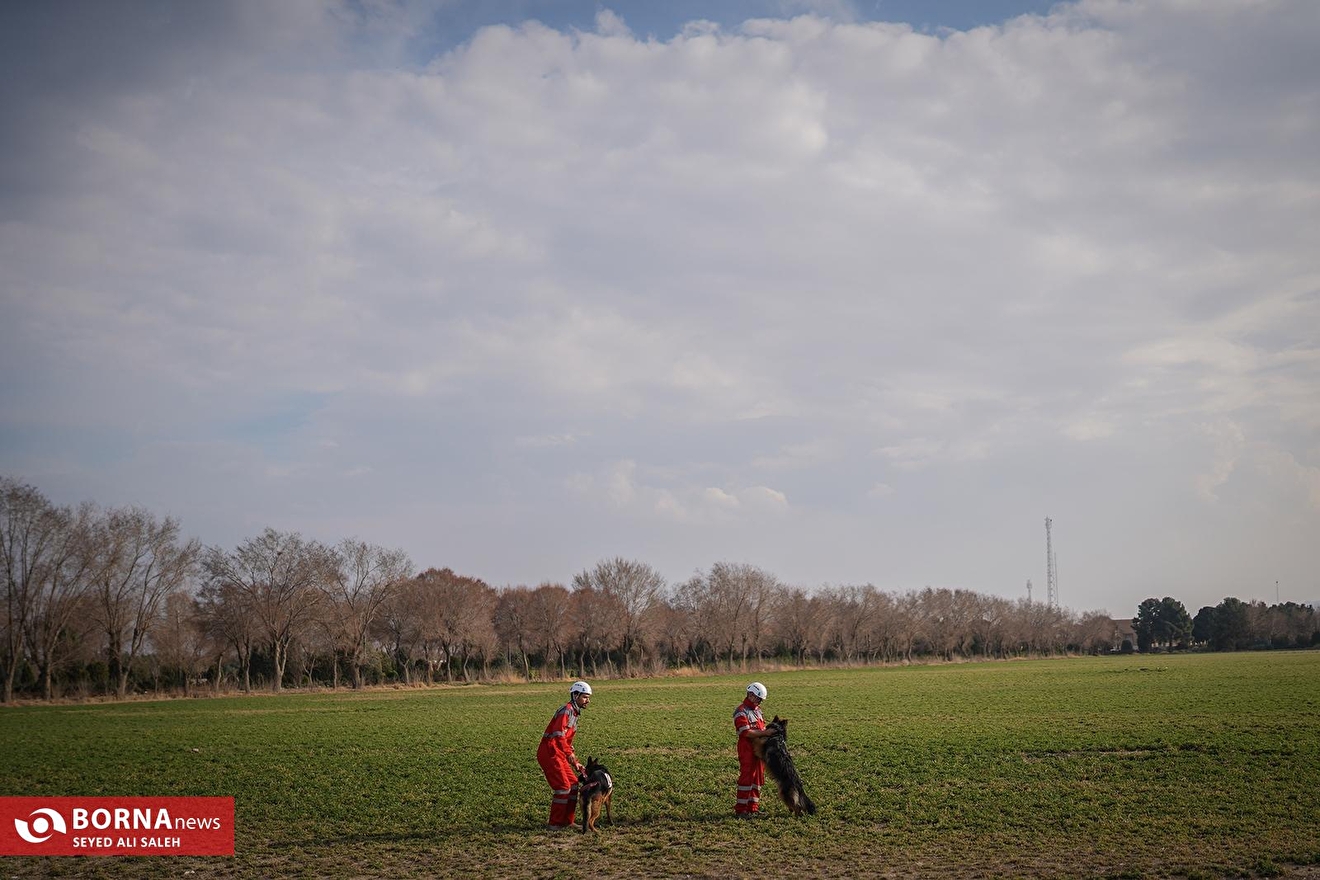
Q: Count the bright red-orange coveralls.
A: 2